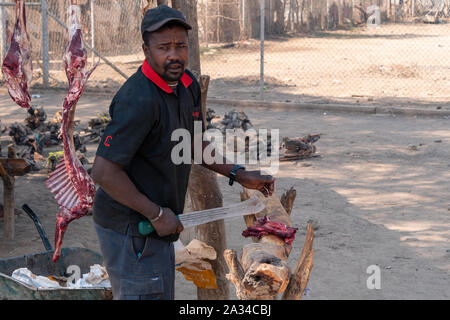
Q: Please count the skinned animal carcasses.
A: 2